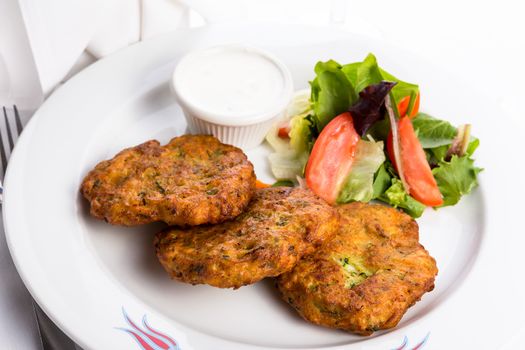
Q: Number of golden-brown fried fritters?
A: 3